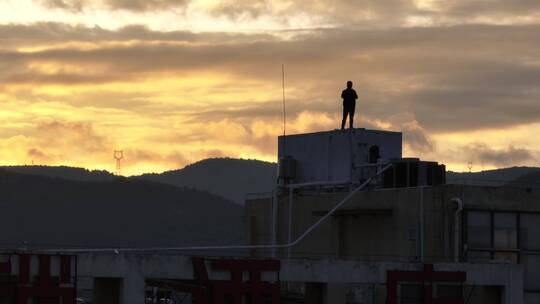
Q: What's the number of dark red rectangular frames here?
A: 3